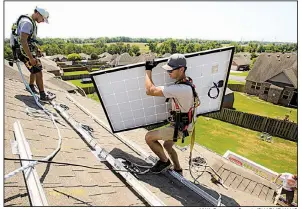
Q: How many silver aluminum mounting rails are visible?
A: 3